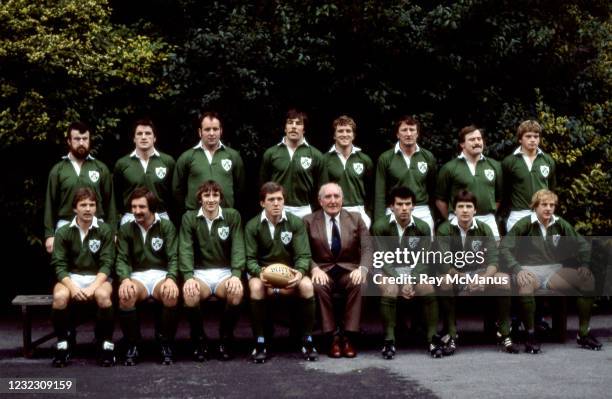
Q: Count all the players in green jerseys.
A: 15